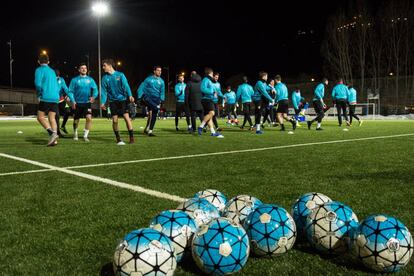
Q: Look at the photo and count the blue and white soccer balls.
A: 10